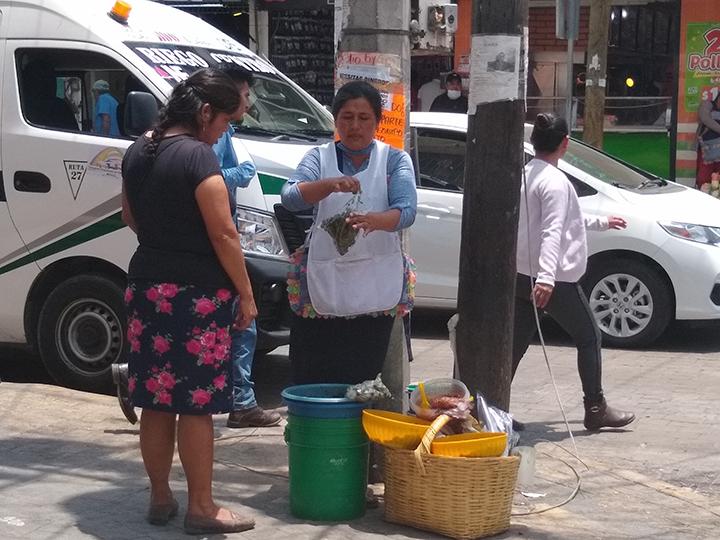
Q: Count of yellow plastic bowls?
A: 2